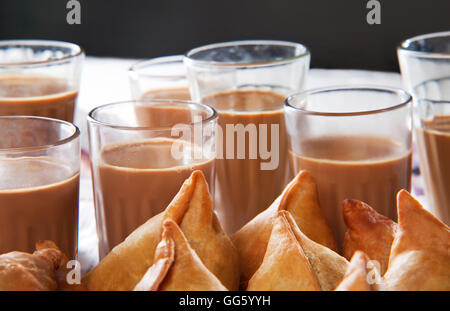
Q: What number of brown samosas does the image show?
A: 8